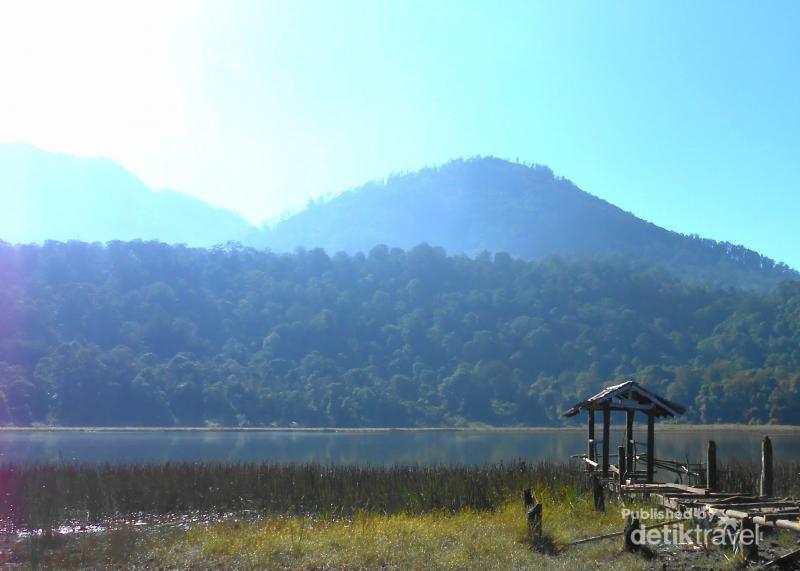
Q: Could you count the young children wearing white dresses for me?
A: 0